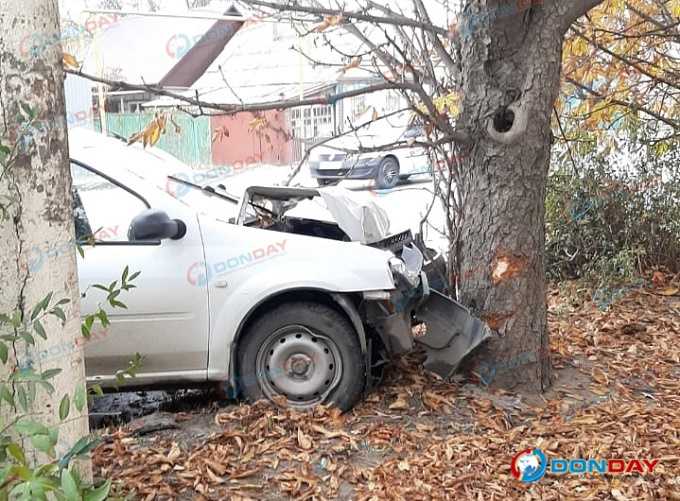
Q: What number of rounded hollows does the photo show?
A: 1